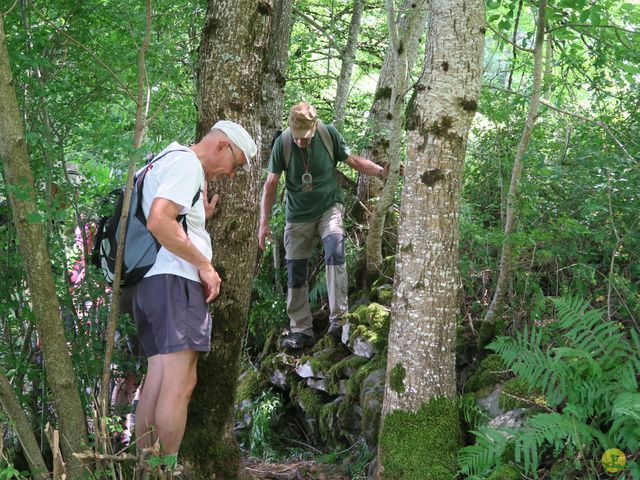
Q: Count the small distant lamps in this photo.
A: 0